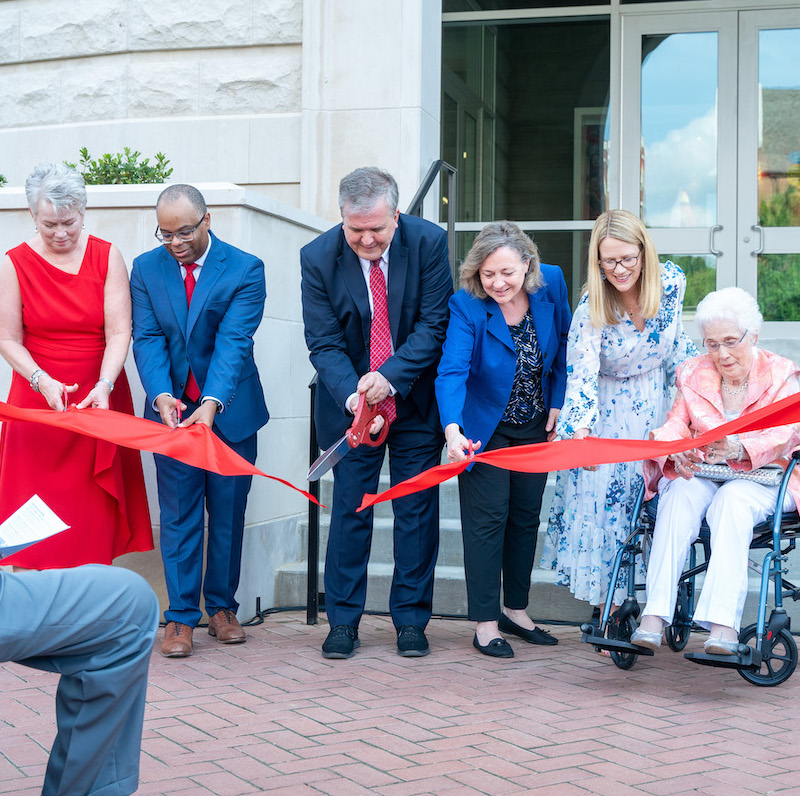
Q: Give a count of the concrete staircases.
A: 1